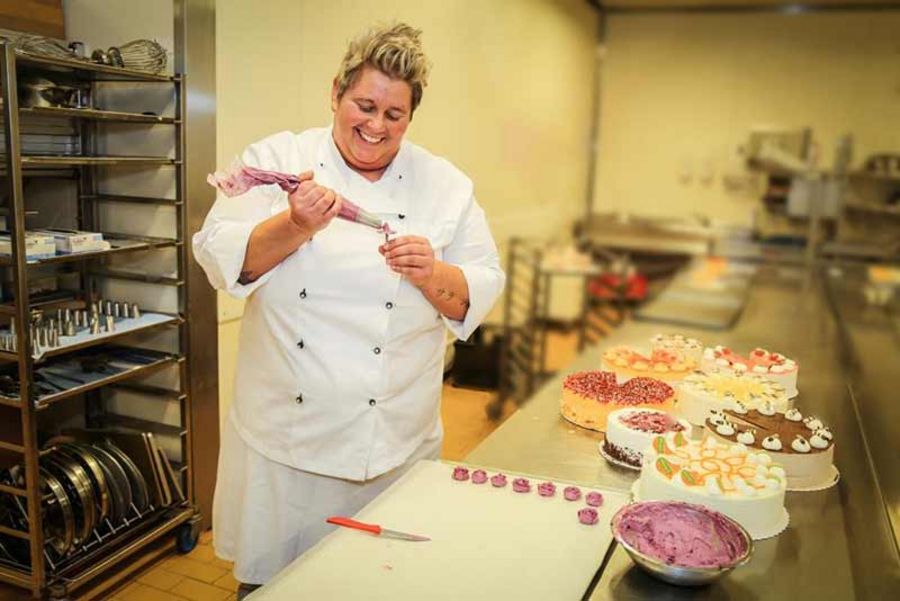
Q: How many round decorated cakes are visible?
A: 8